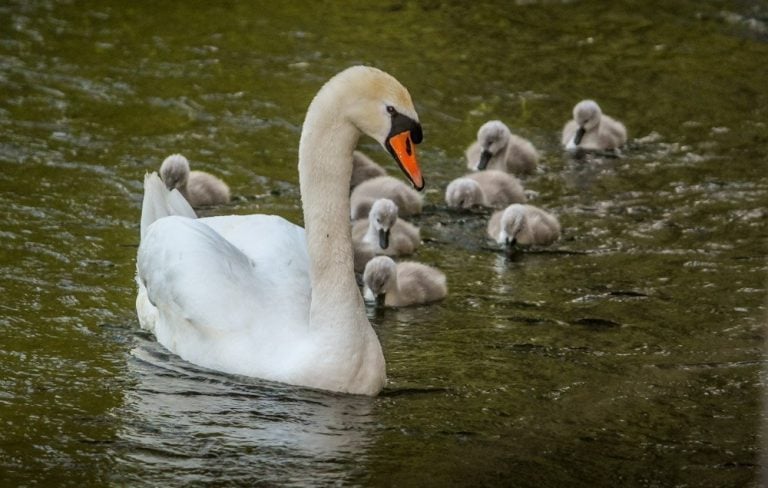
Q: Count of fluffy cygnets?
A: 9